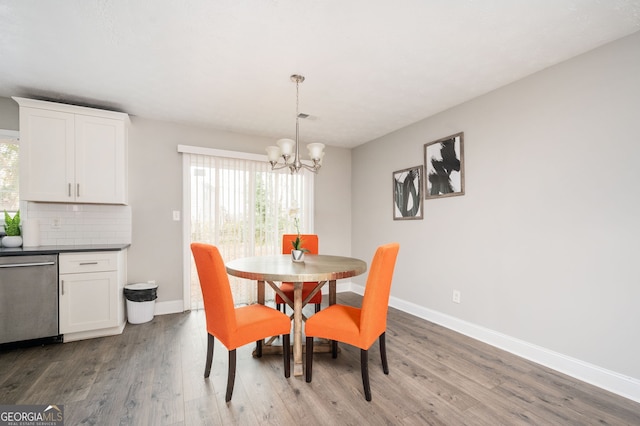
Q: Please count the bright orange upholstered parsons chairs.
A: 3